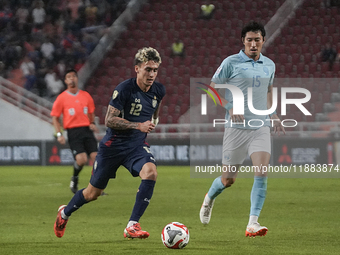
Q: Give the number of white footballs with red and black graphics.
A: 1